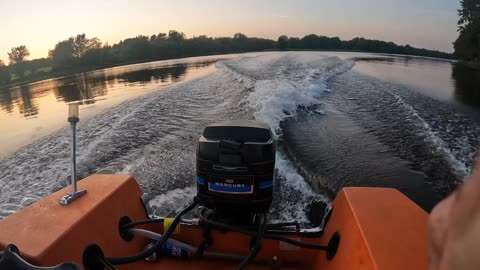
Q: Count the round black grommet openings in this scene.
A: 3